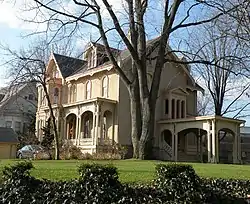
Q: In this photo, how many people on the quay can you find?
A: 0